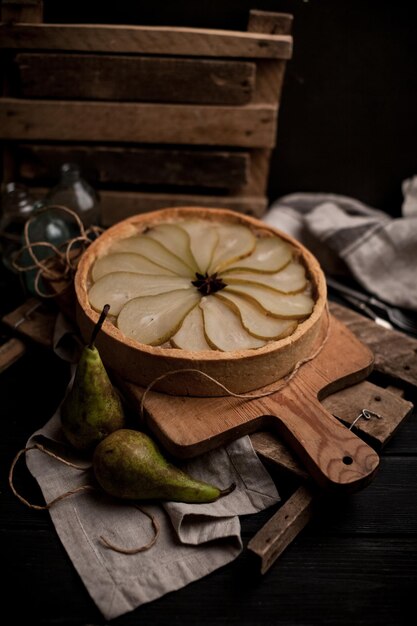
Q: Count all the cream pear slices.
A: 13